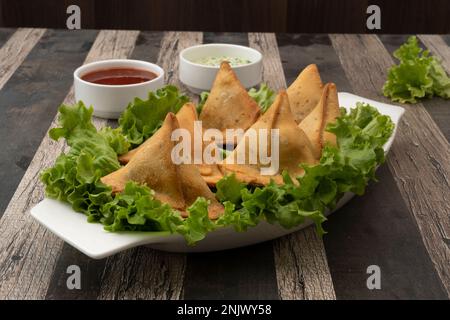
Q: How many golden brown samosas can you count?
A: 6